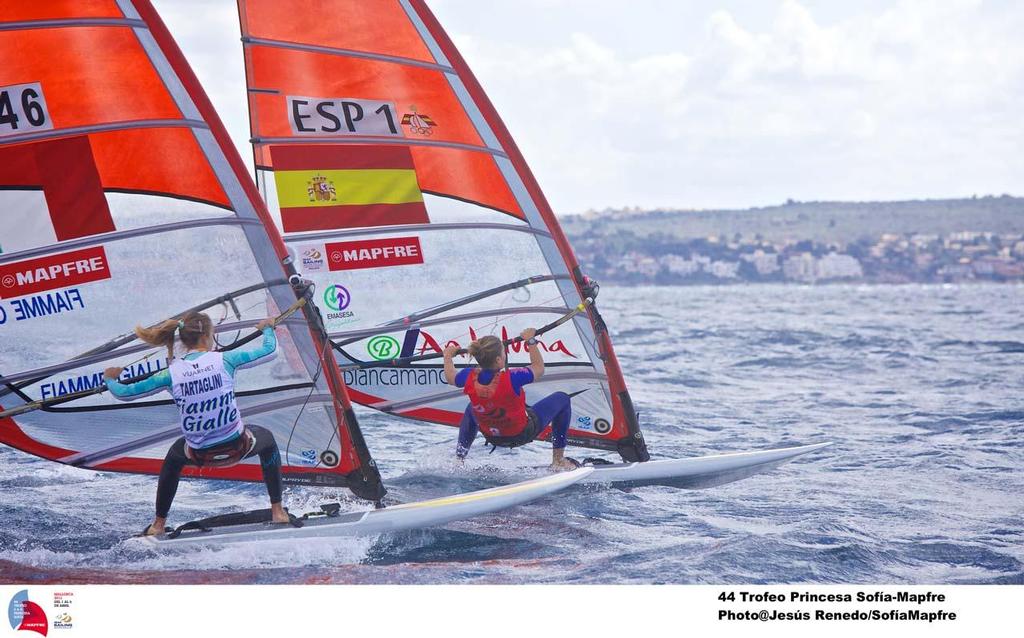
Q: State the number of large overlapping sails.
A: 2